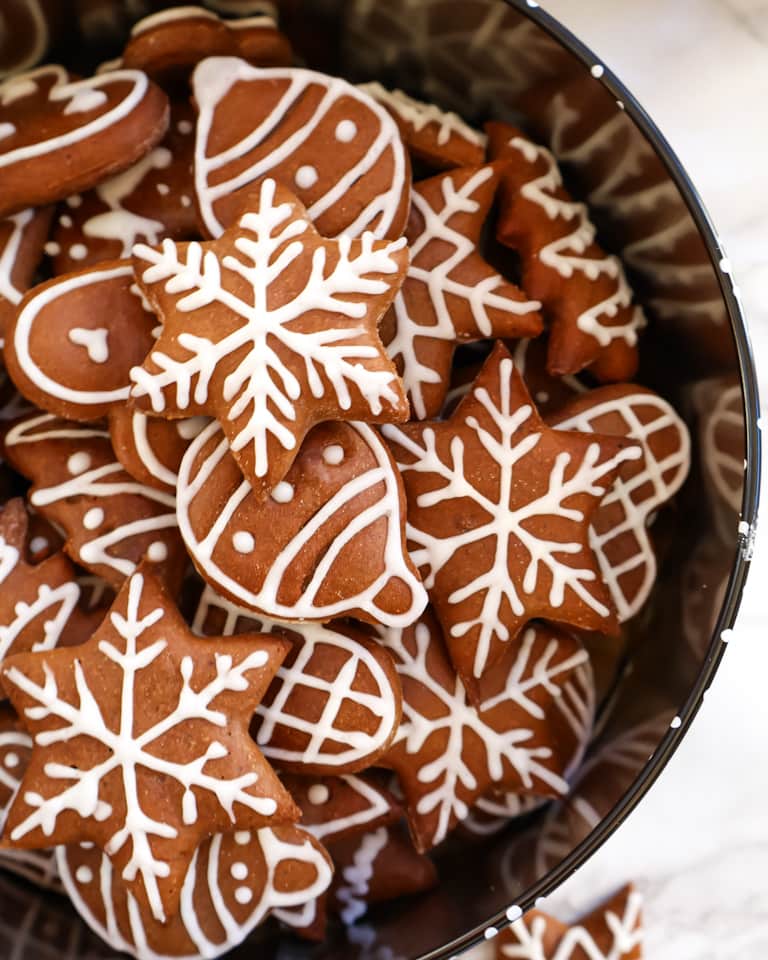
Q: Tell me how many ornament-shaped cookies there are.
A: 3